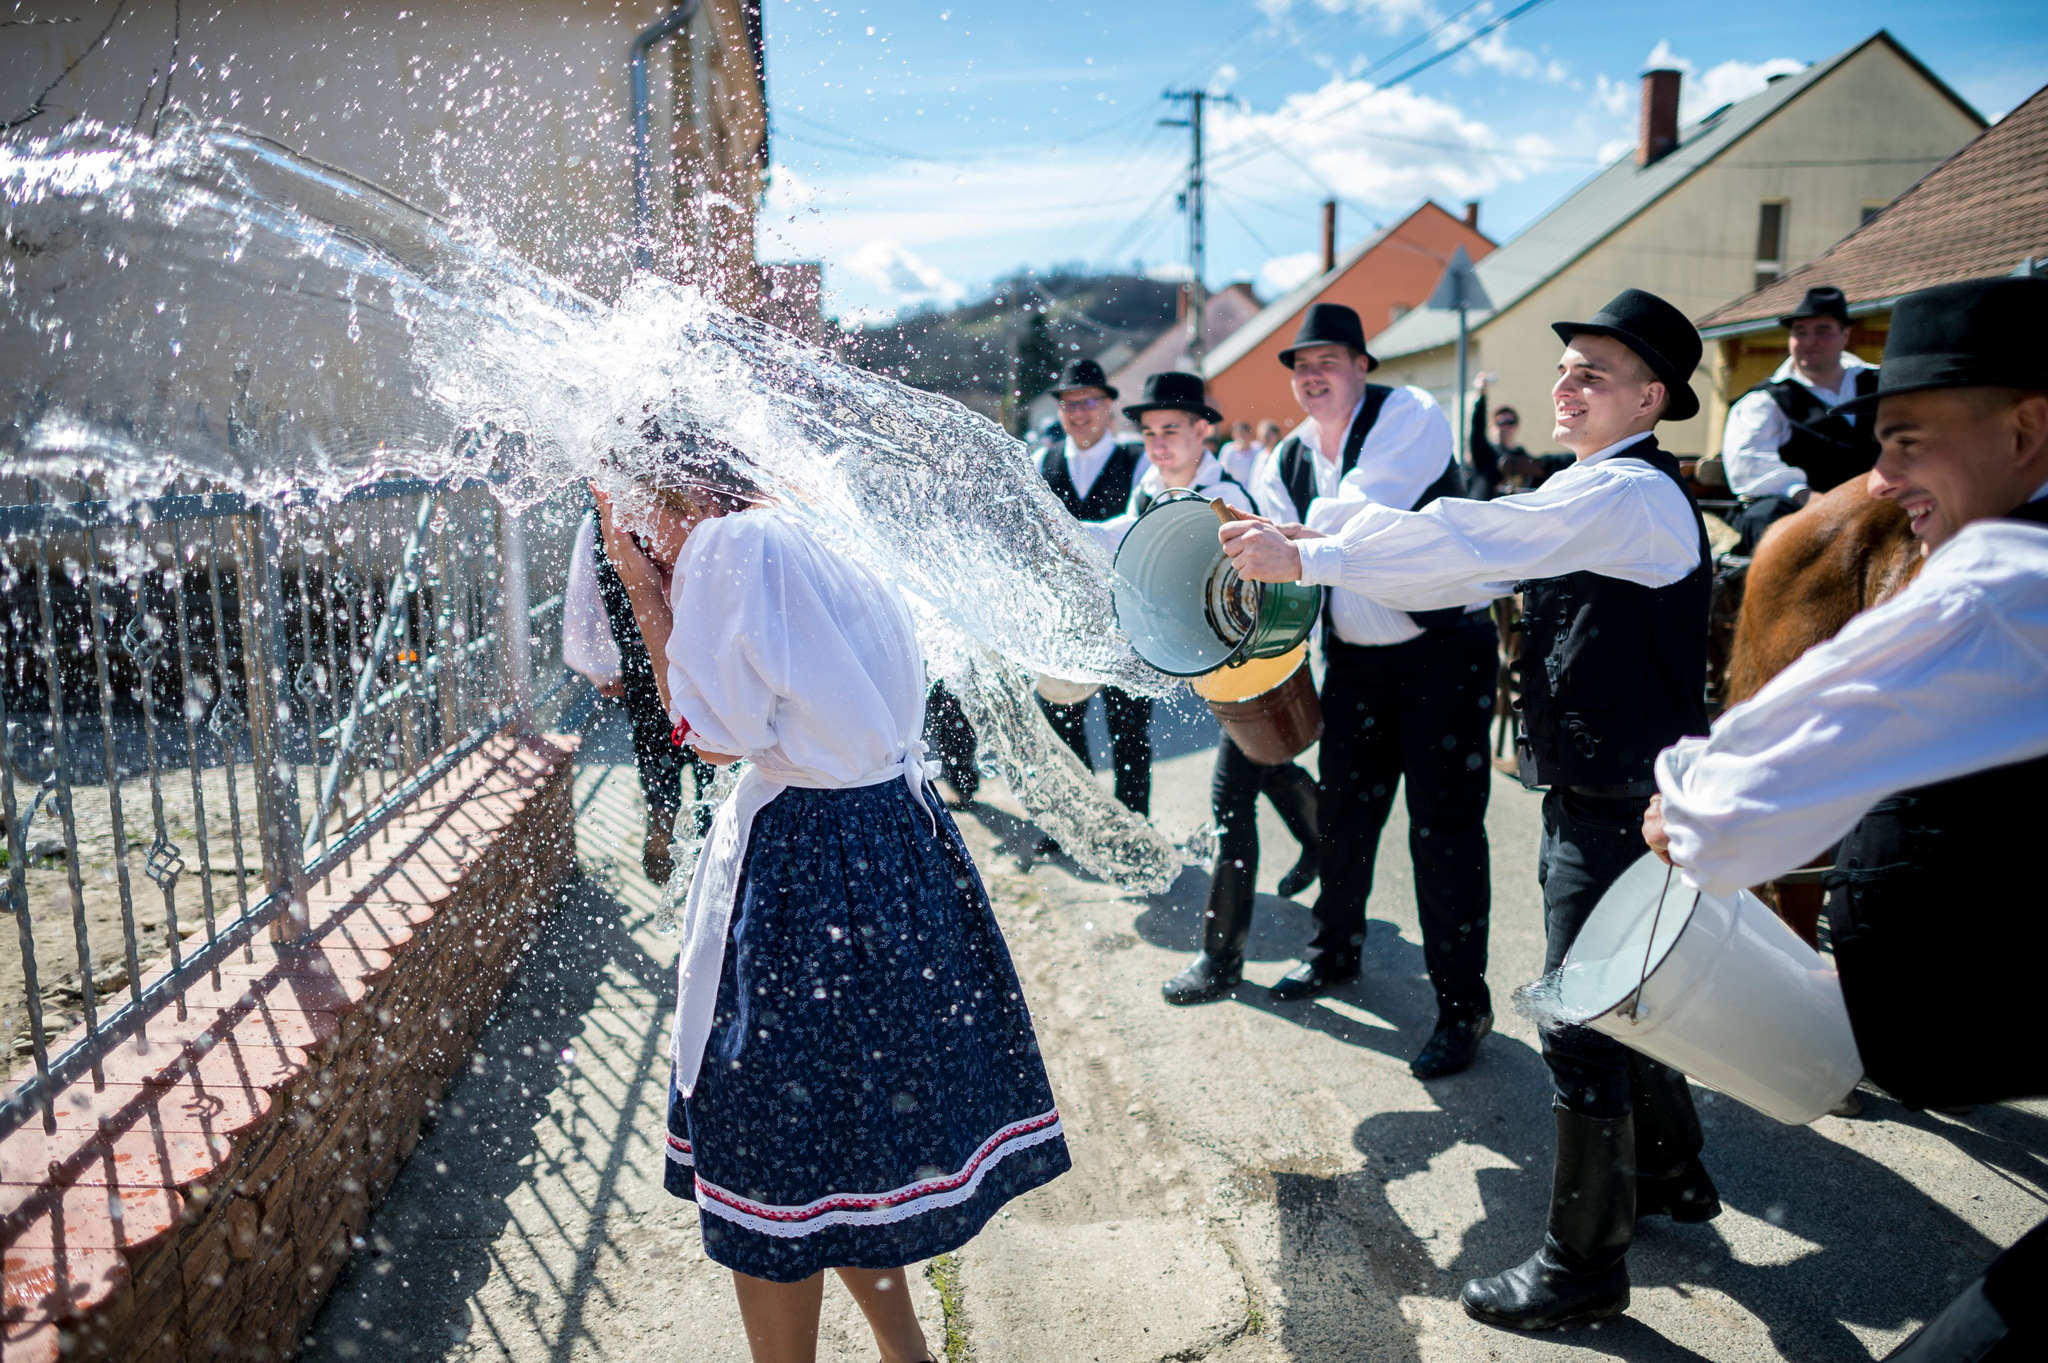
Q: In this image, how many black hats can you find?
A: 6